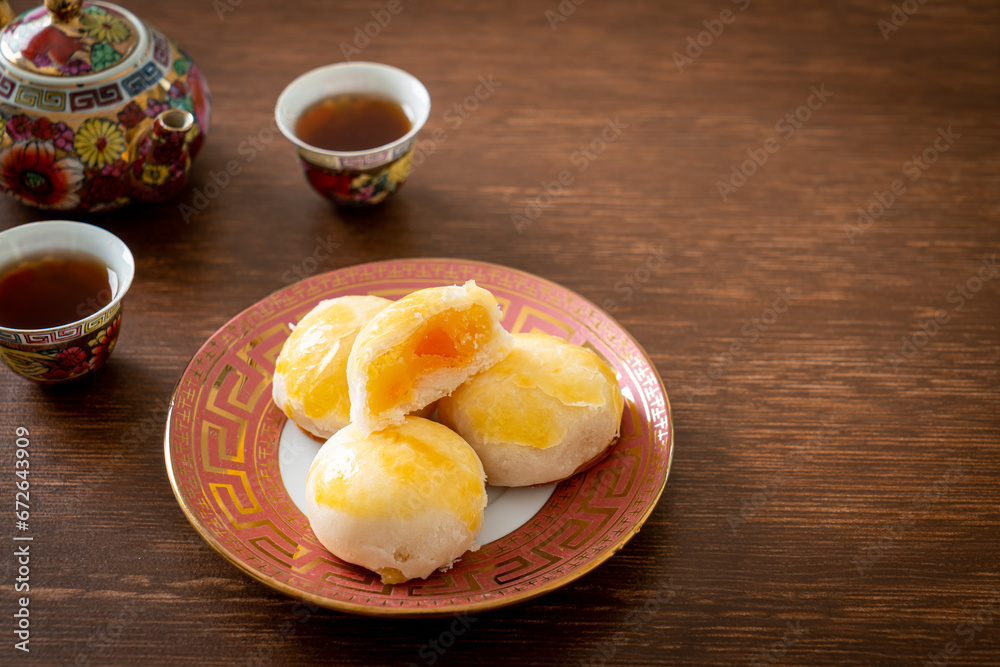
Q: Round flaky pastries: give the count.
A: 4